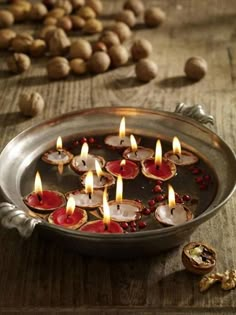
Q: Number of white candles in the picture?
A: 9